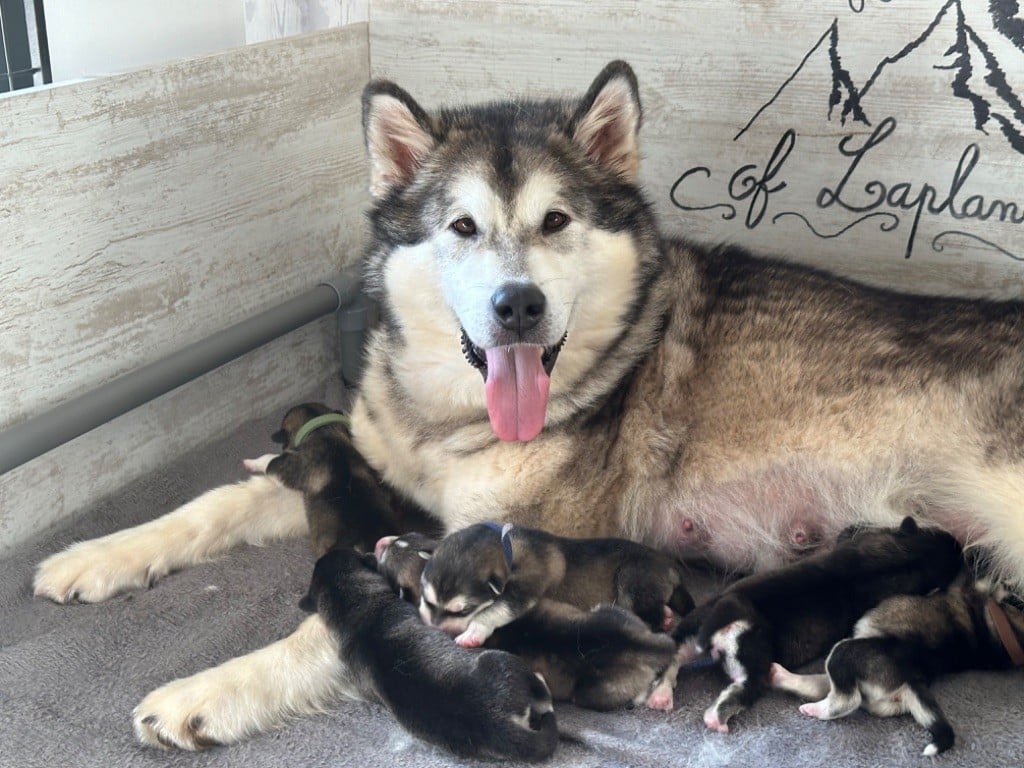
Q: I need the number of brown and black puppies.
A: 6